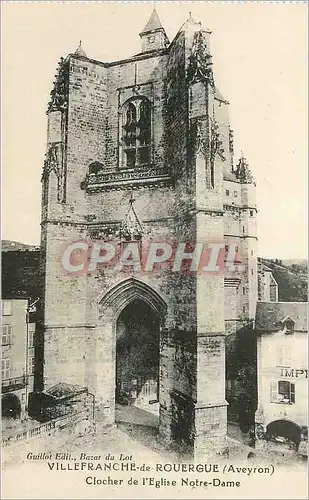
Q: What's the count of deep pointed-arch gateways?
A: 1